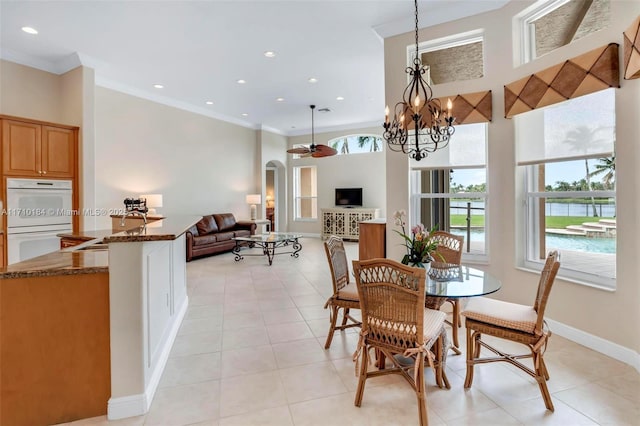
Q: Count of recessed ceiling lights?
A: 9